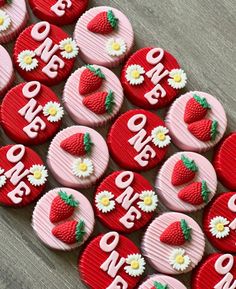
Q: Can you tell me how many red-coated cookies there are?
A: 11